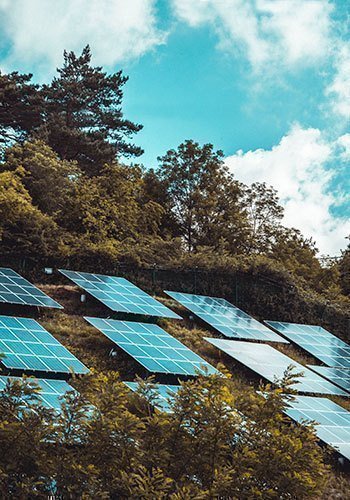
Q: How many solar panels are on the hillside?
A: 11